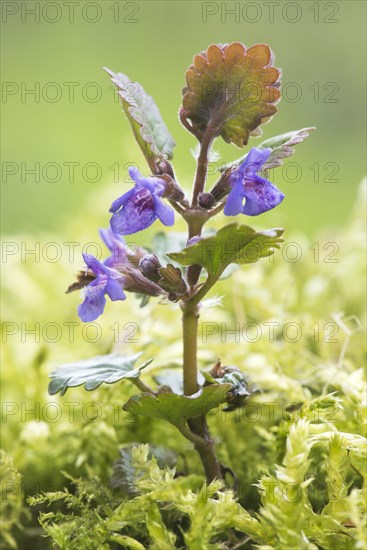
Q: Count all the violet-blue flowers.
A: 4